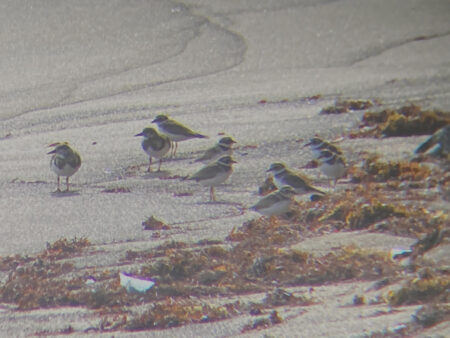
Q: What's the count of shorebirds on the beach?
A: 9